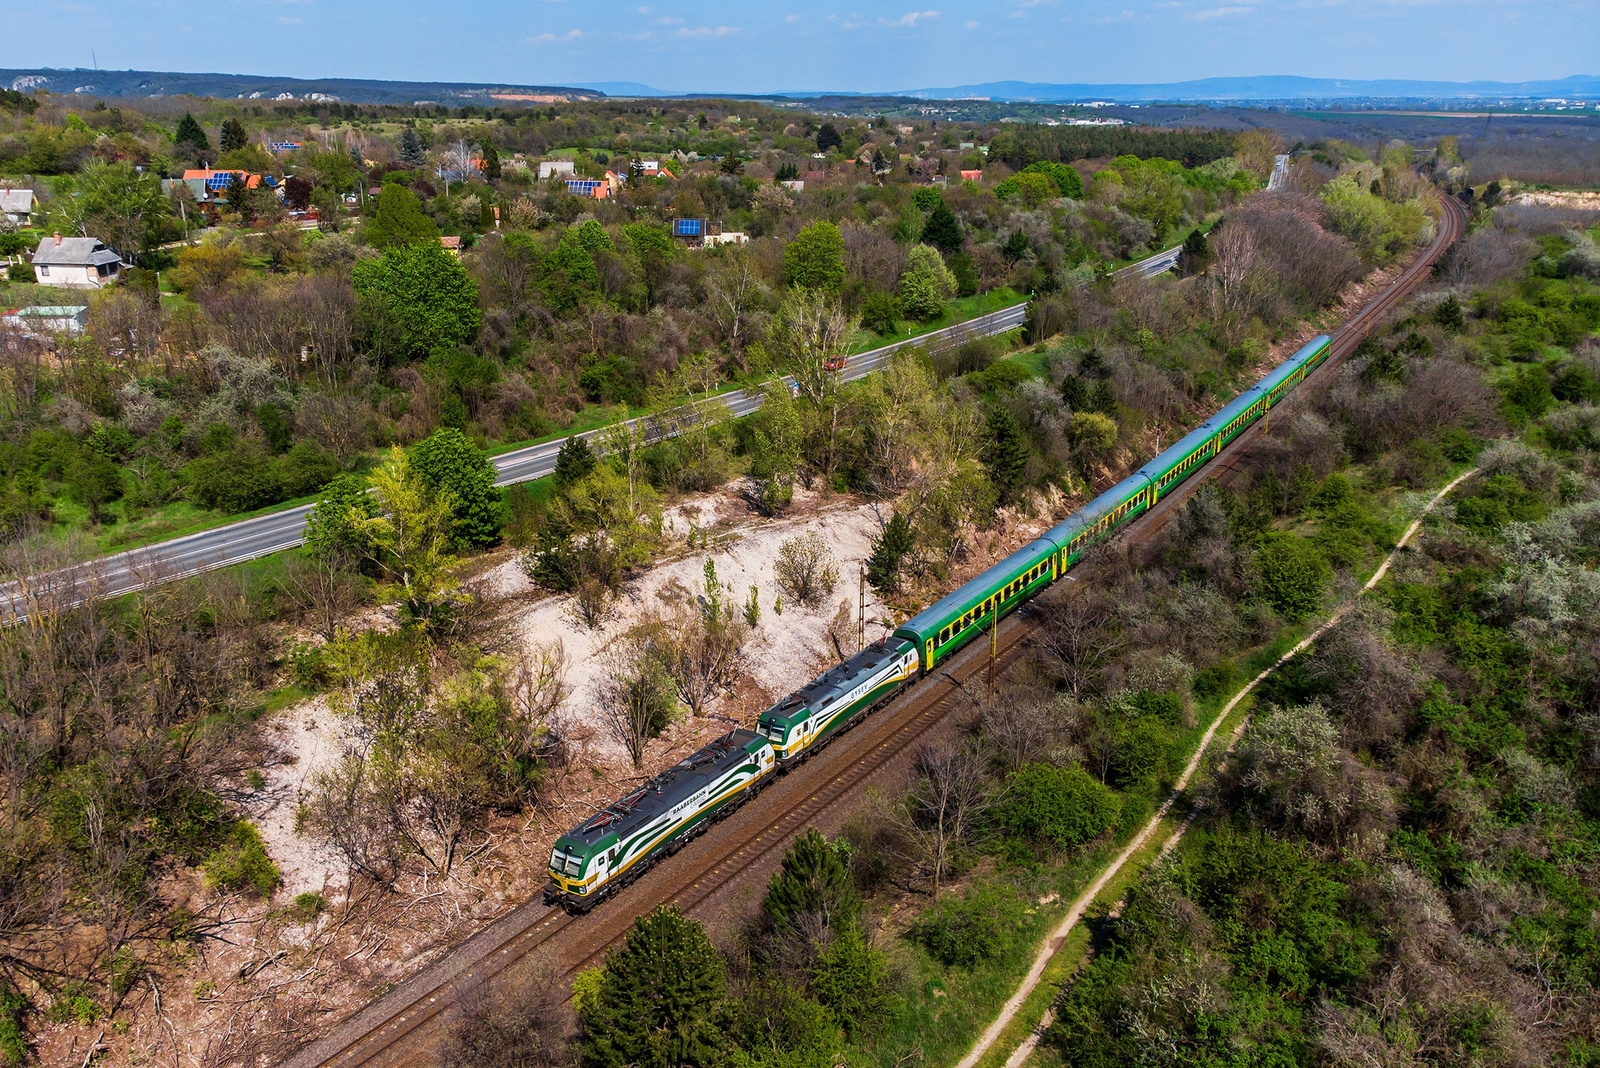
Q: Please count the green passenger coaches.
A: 6